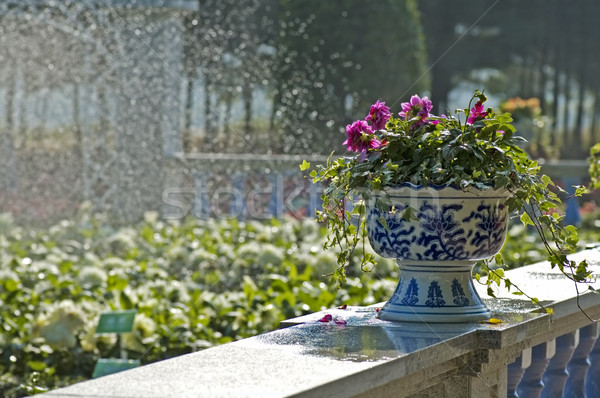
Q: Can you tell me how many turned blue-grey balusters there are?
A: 5